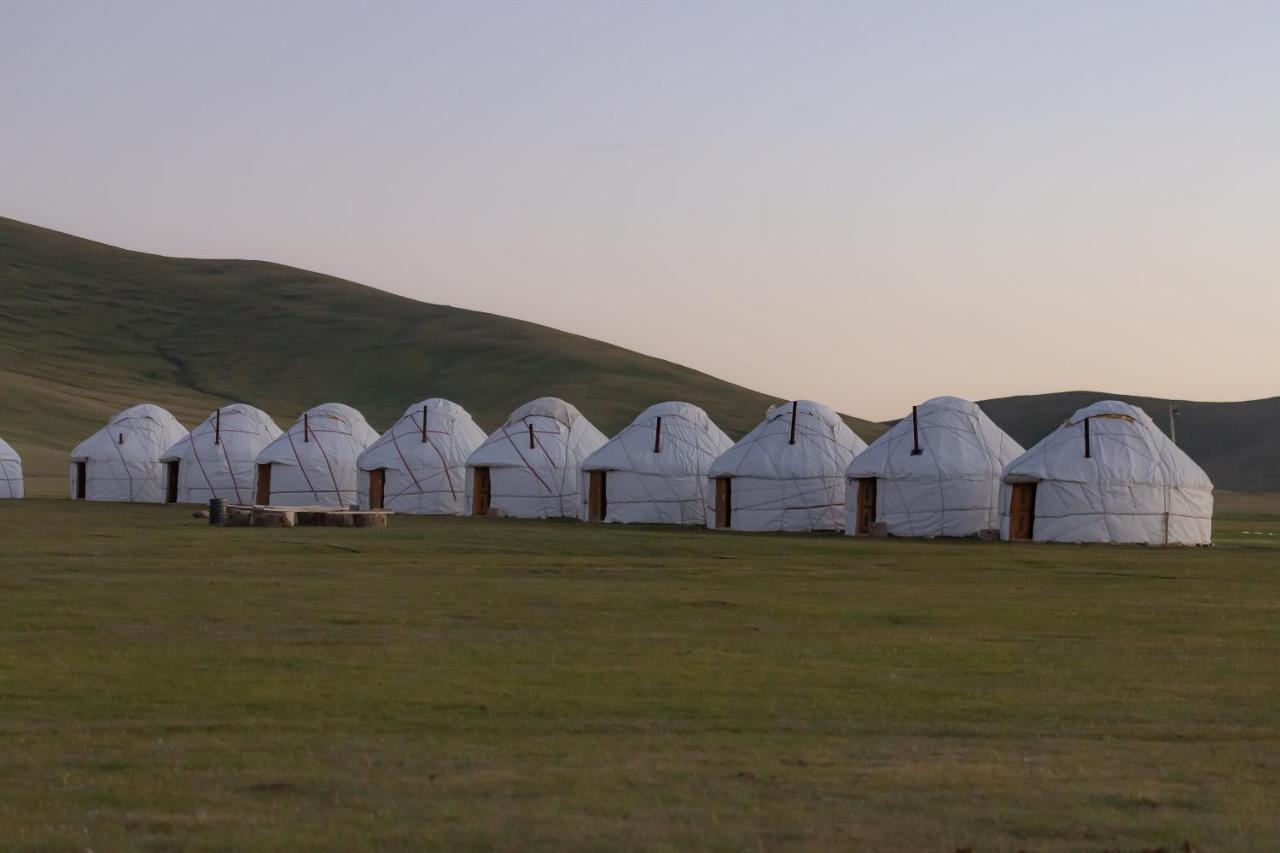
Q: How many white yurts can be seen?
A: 10